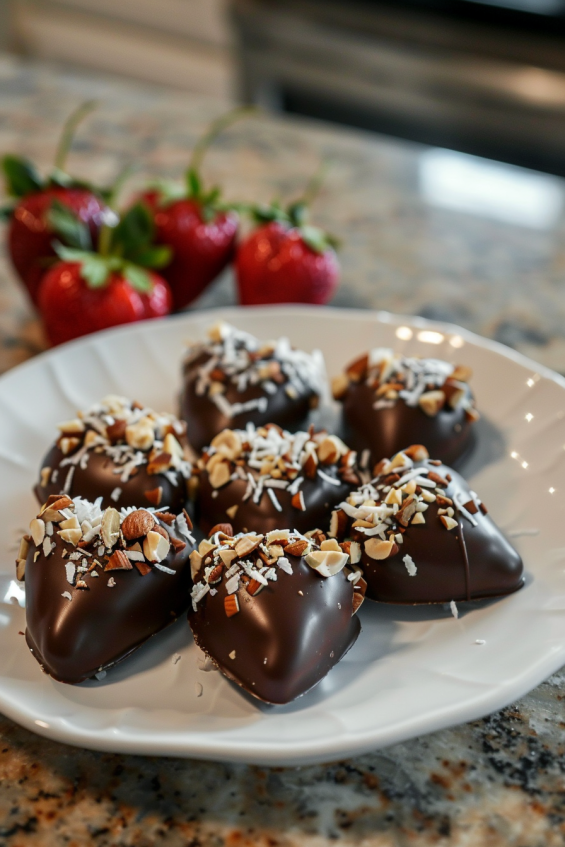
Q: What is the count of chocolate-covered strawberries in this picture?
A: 7